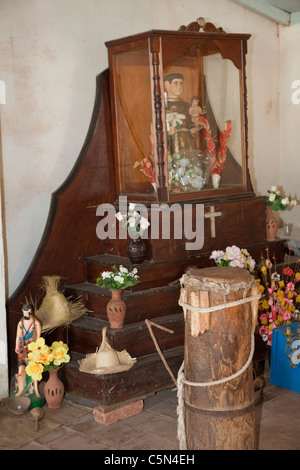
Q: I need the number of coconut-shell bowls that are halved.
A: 1